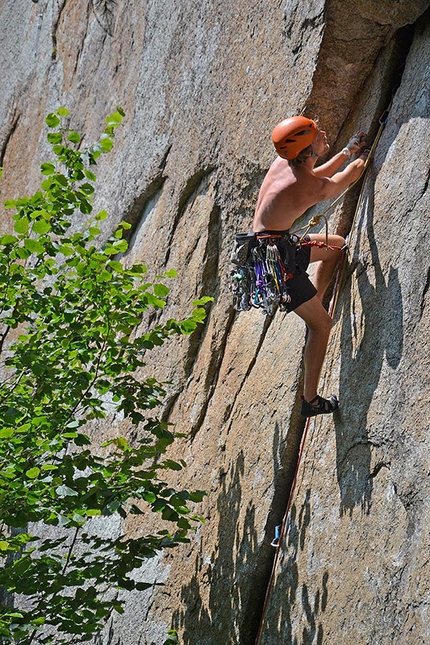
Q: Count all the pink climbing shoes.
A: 0